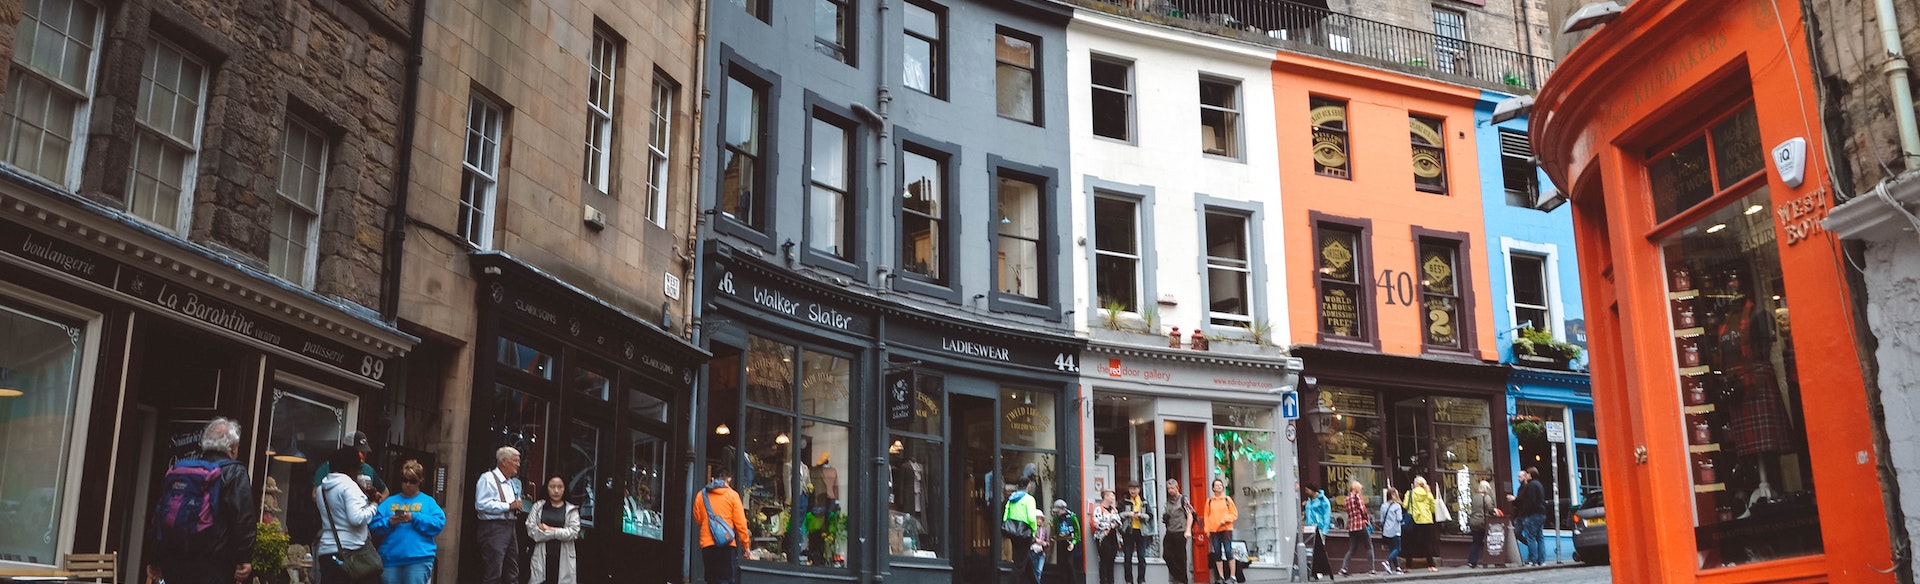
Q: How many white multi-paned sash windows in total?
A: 6